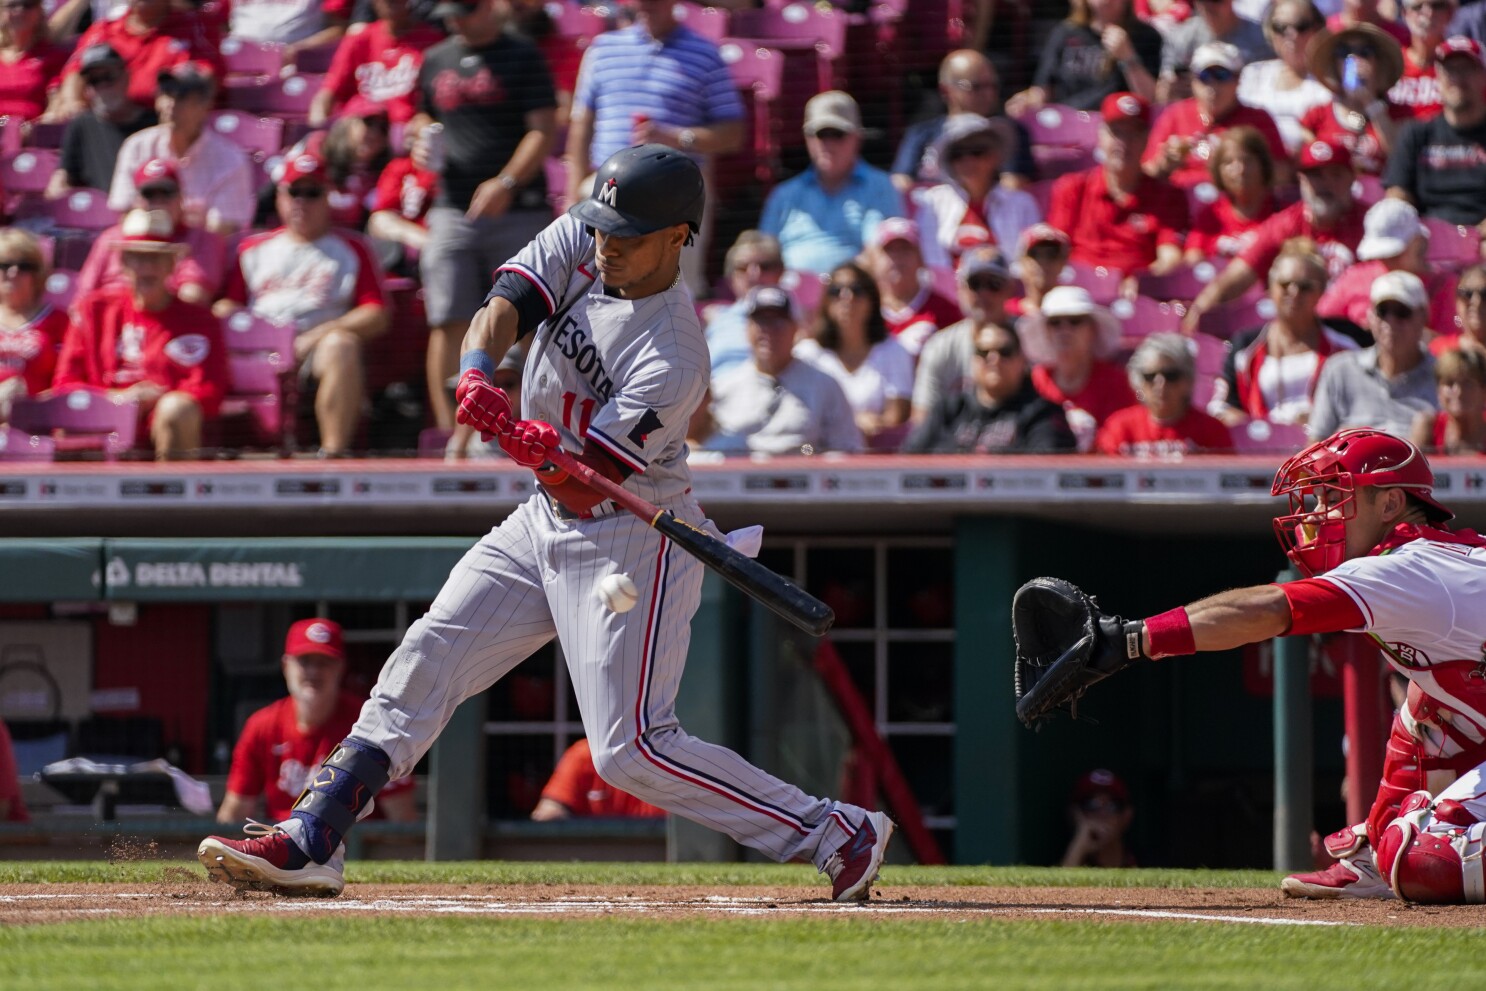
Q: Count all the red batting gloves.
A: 2